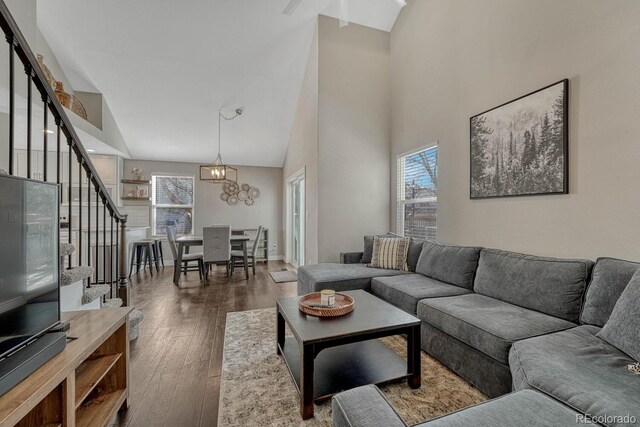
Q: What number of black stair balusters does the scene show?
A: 11